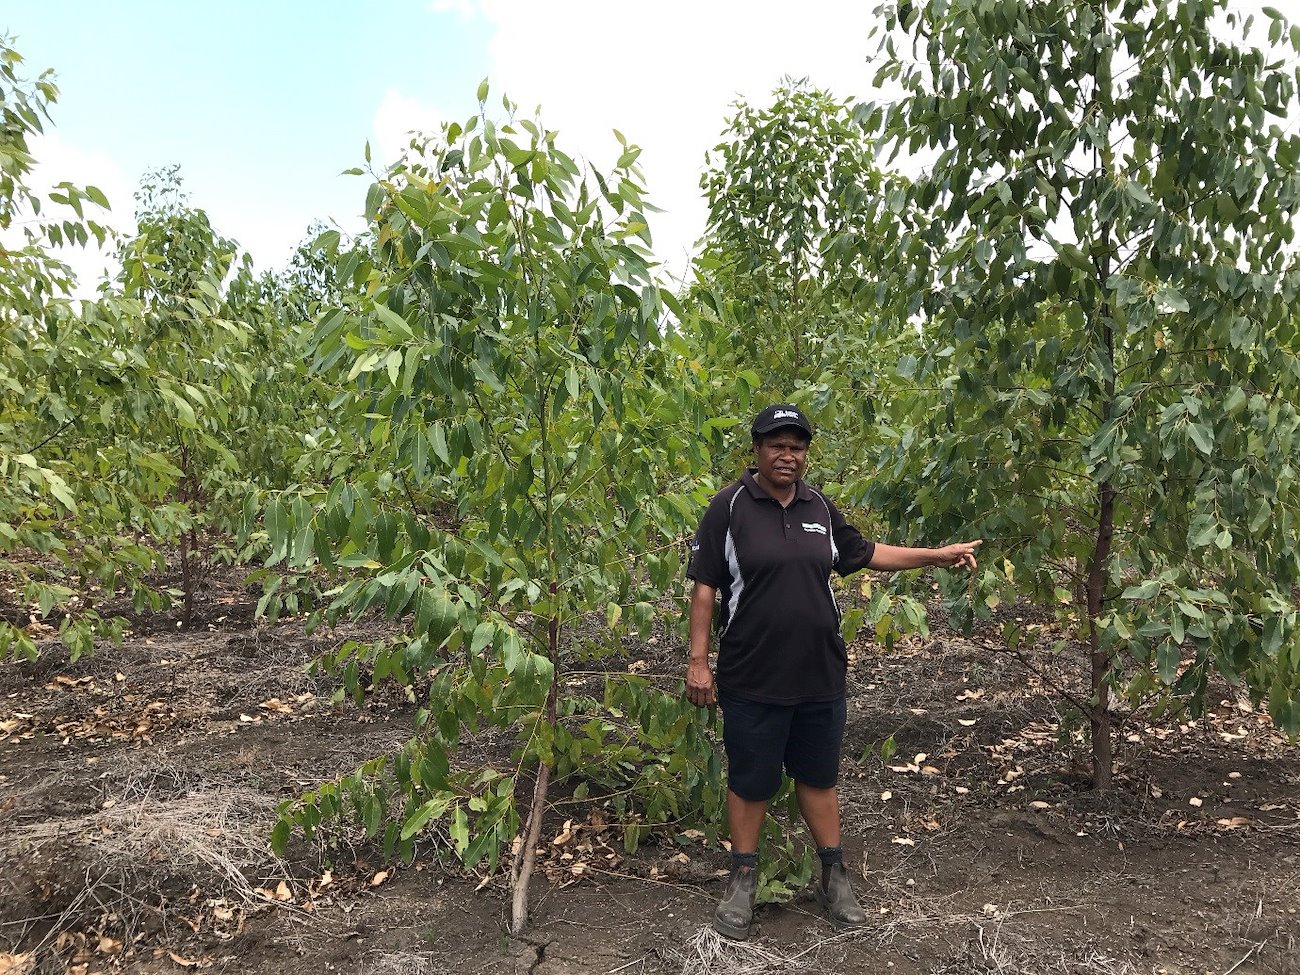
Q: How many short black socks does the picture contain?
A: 2